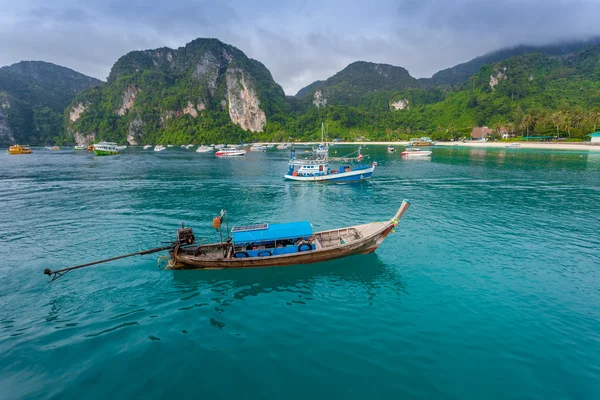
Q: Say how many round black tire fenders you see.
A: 3